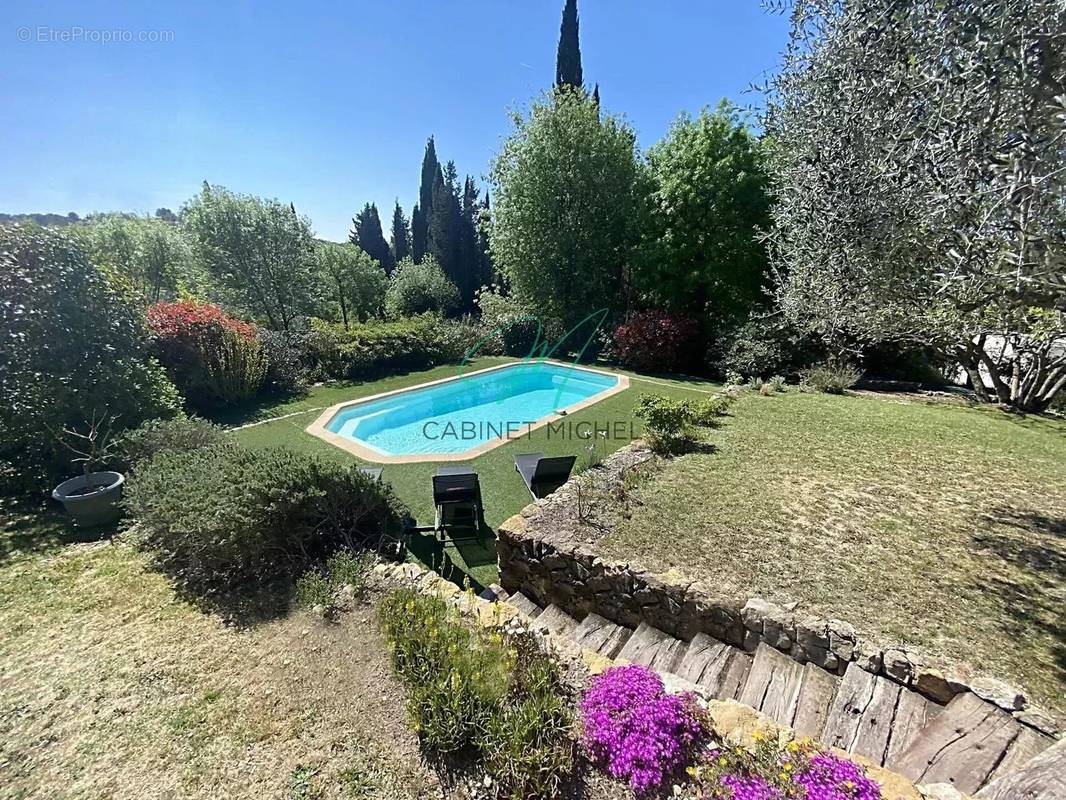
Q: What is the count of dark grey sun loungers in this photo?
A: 3